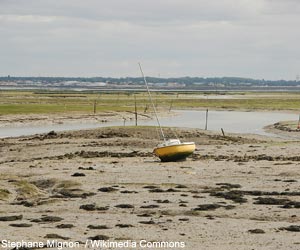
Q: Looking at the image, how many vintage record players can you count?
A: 0